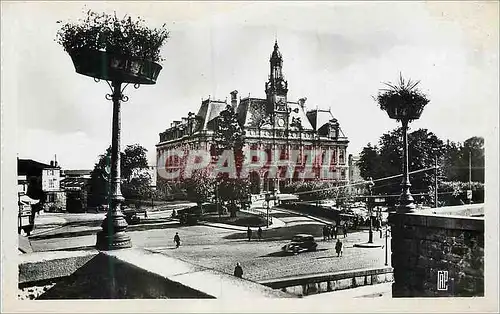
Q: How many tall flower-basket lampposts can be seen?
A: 2